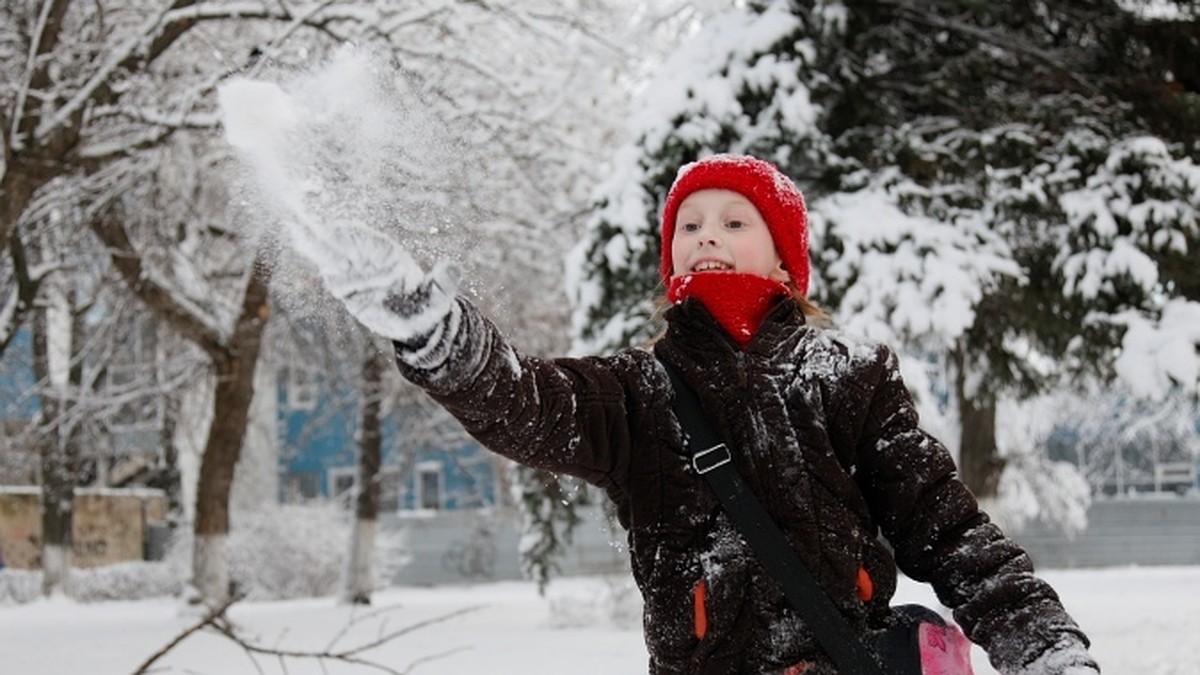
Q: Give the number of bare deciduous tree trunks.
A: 3